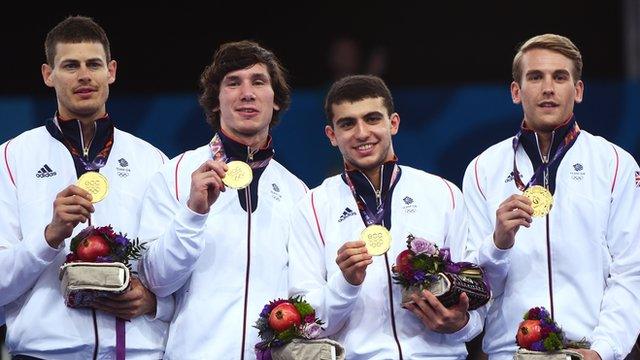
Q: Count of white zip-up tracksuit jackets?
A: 4